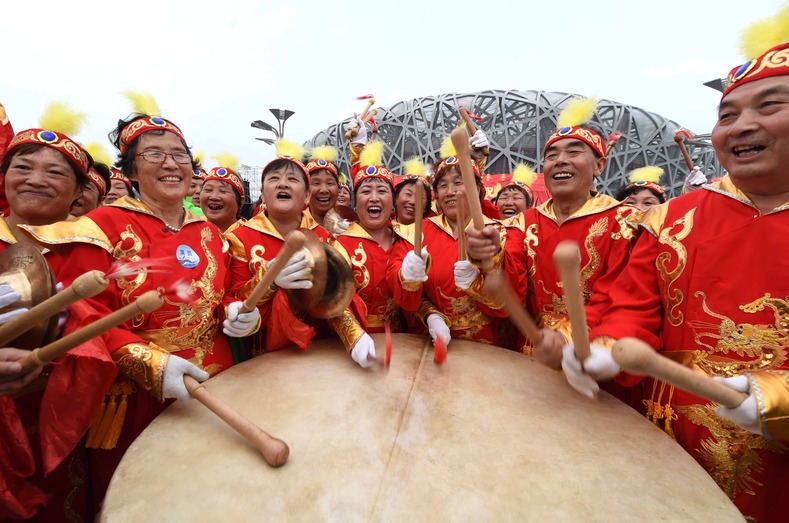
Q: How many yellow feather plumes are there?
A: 15